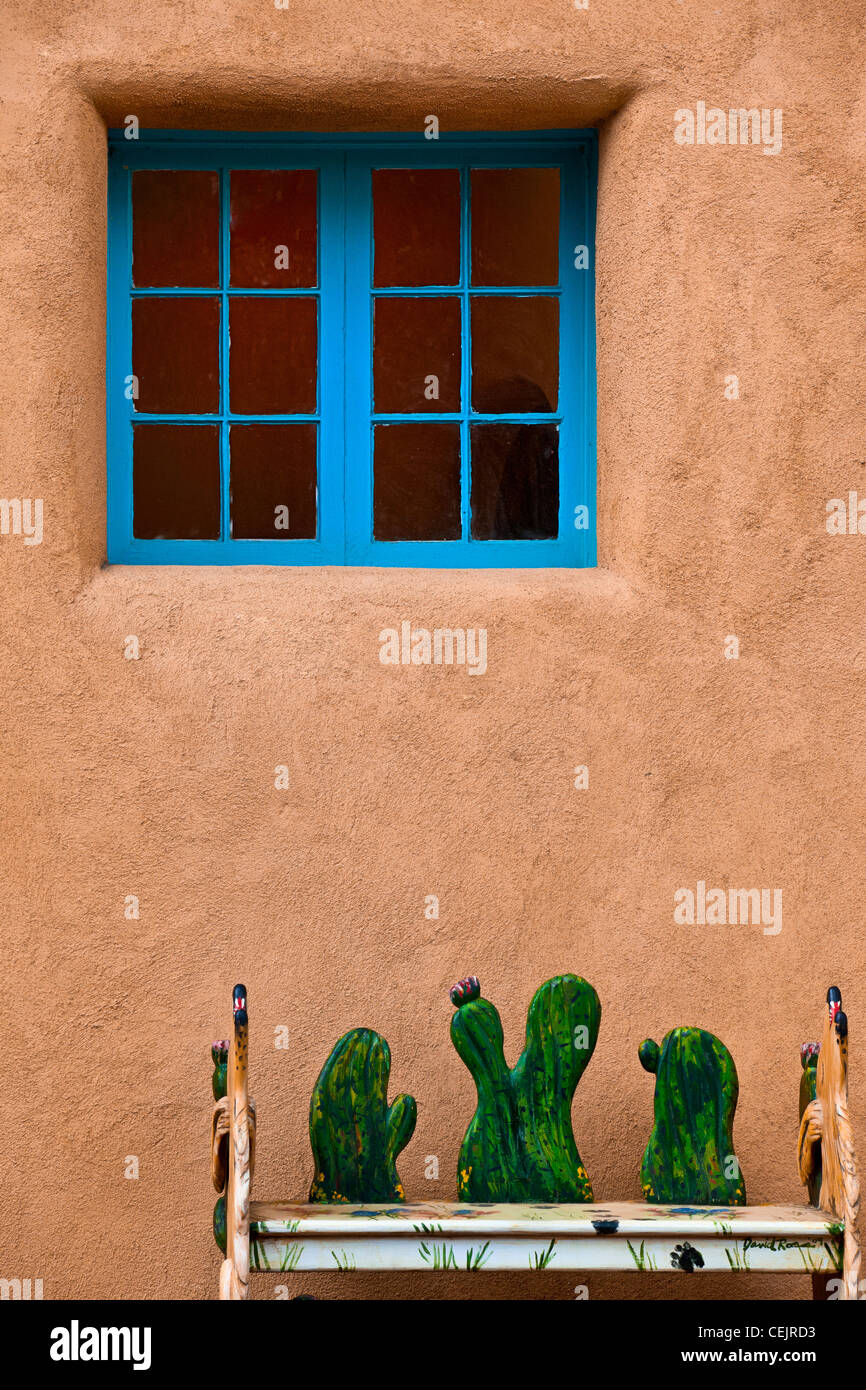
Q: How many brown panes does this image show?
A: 12